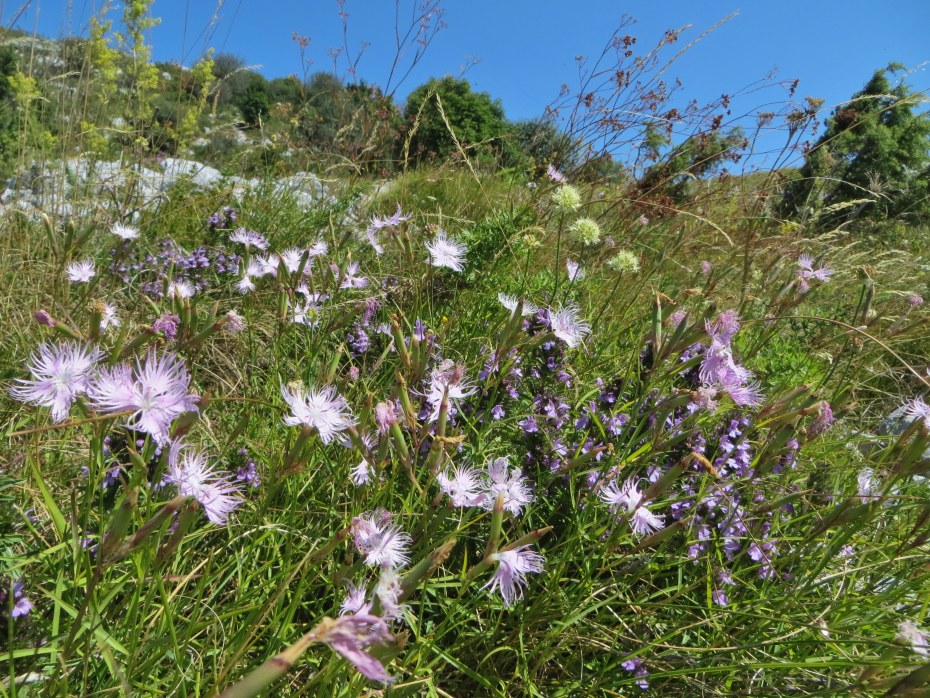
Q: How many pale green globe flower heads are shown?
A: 3